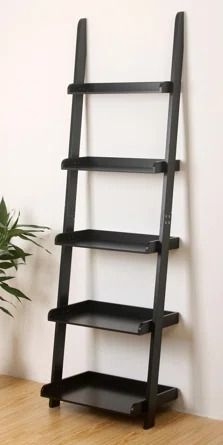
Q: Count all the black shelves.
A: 5